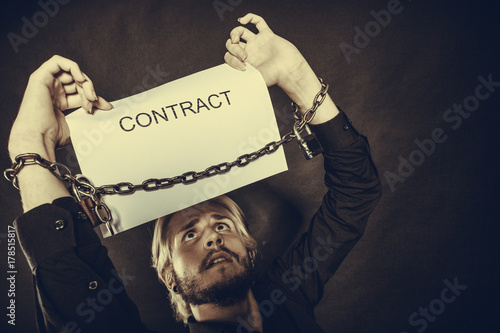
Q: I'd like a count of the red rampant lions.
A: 0